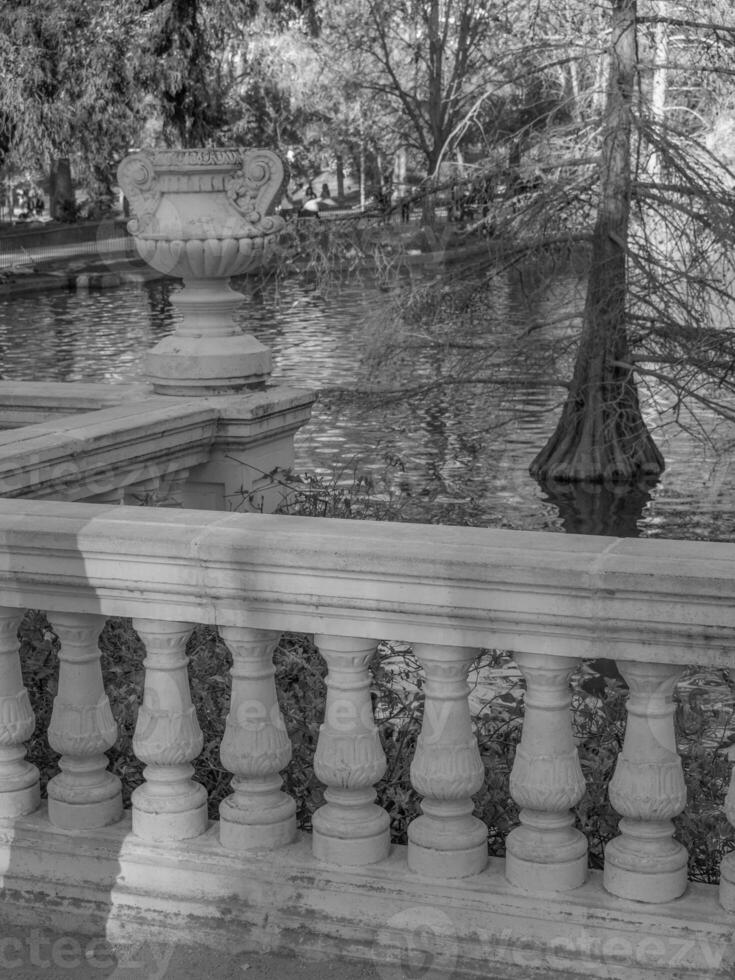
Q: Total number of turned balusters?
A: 9